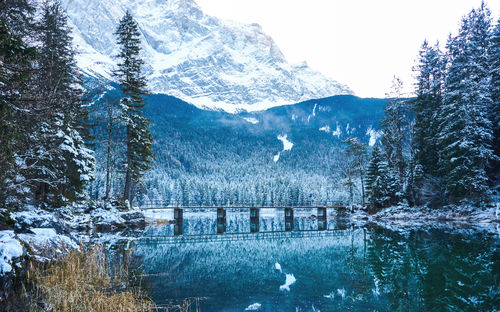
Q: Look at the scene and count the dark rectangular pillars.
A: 5